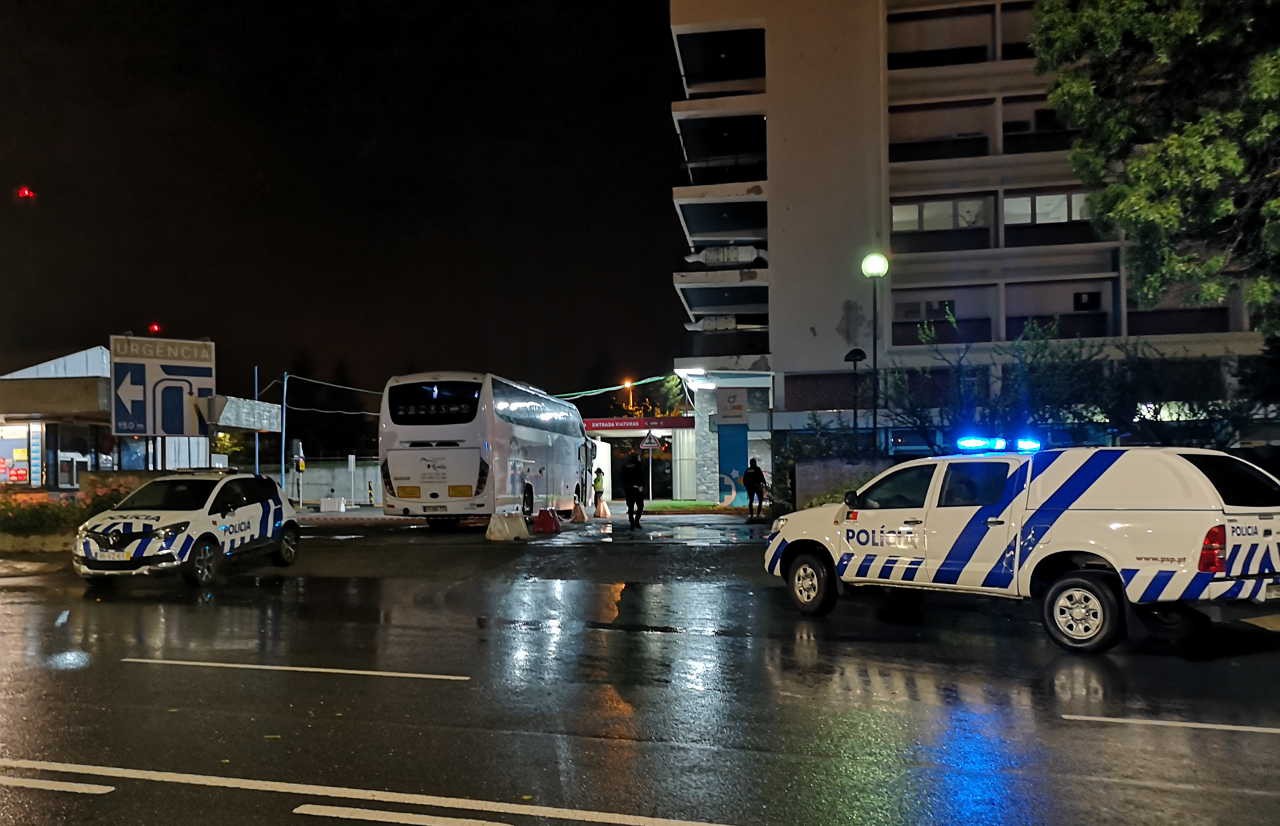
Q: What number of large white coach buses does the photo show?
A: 1